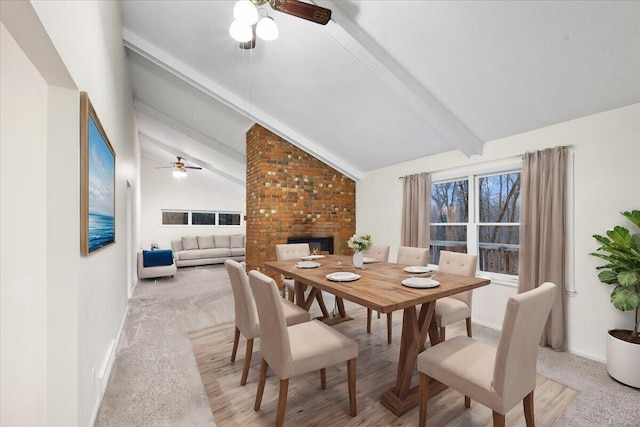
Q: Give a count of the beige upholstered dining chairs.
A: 7